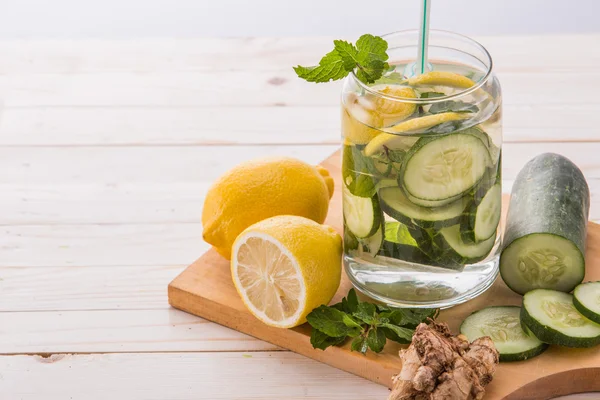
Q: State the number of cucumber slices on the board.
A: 3